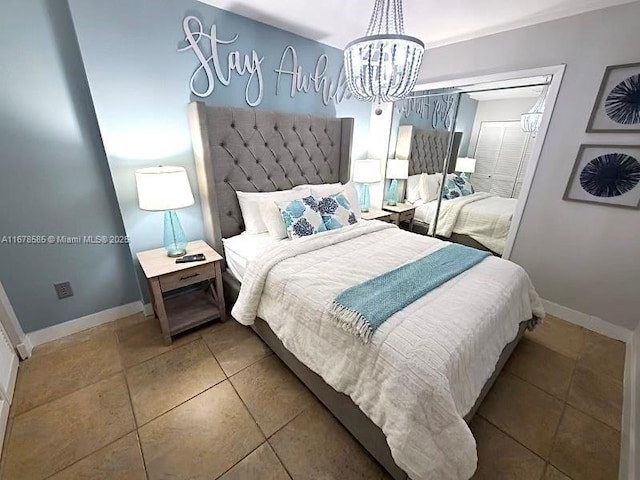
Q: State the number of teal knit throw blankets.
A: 1